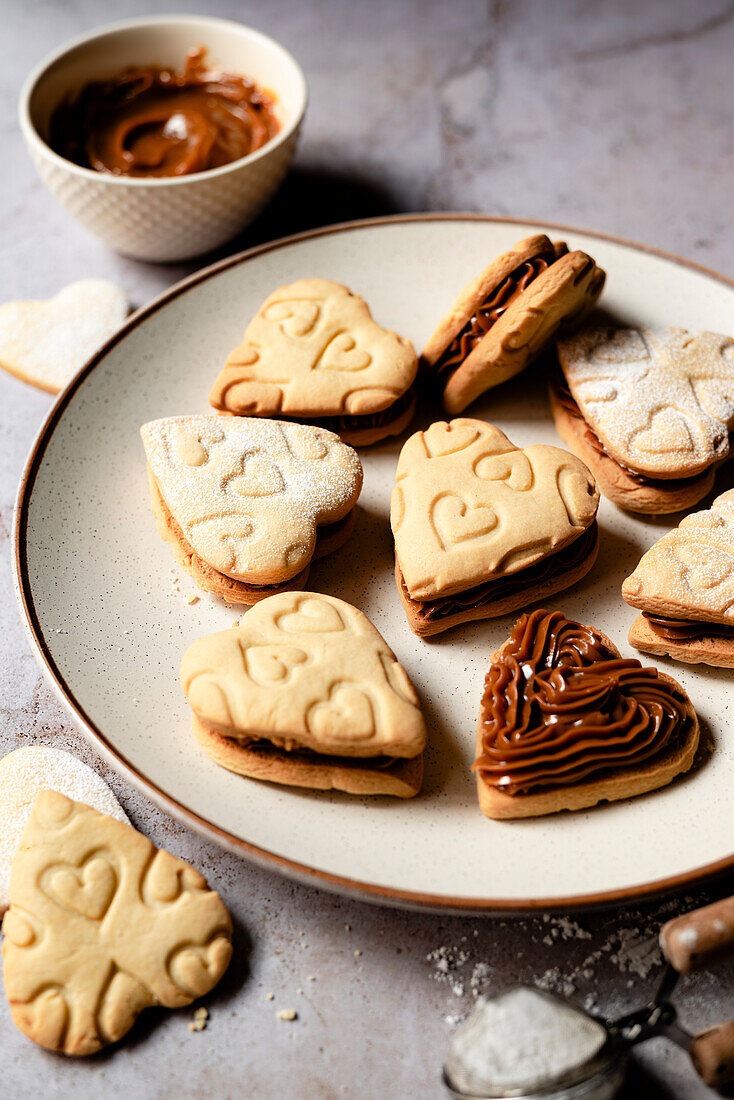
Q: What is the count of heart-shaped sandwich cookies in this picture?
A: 7